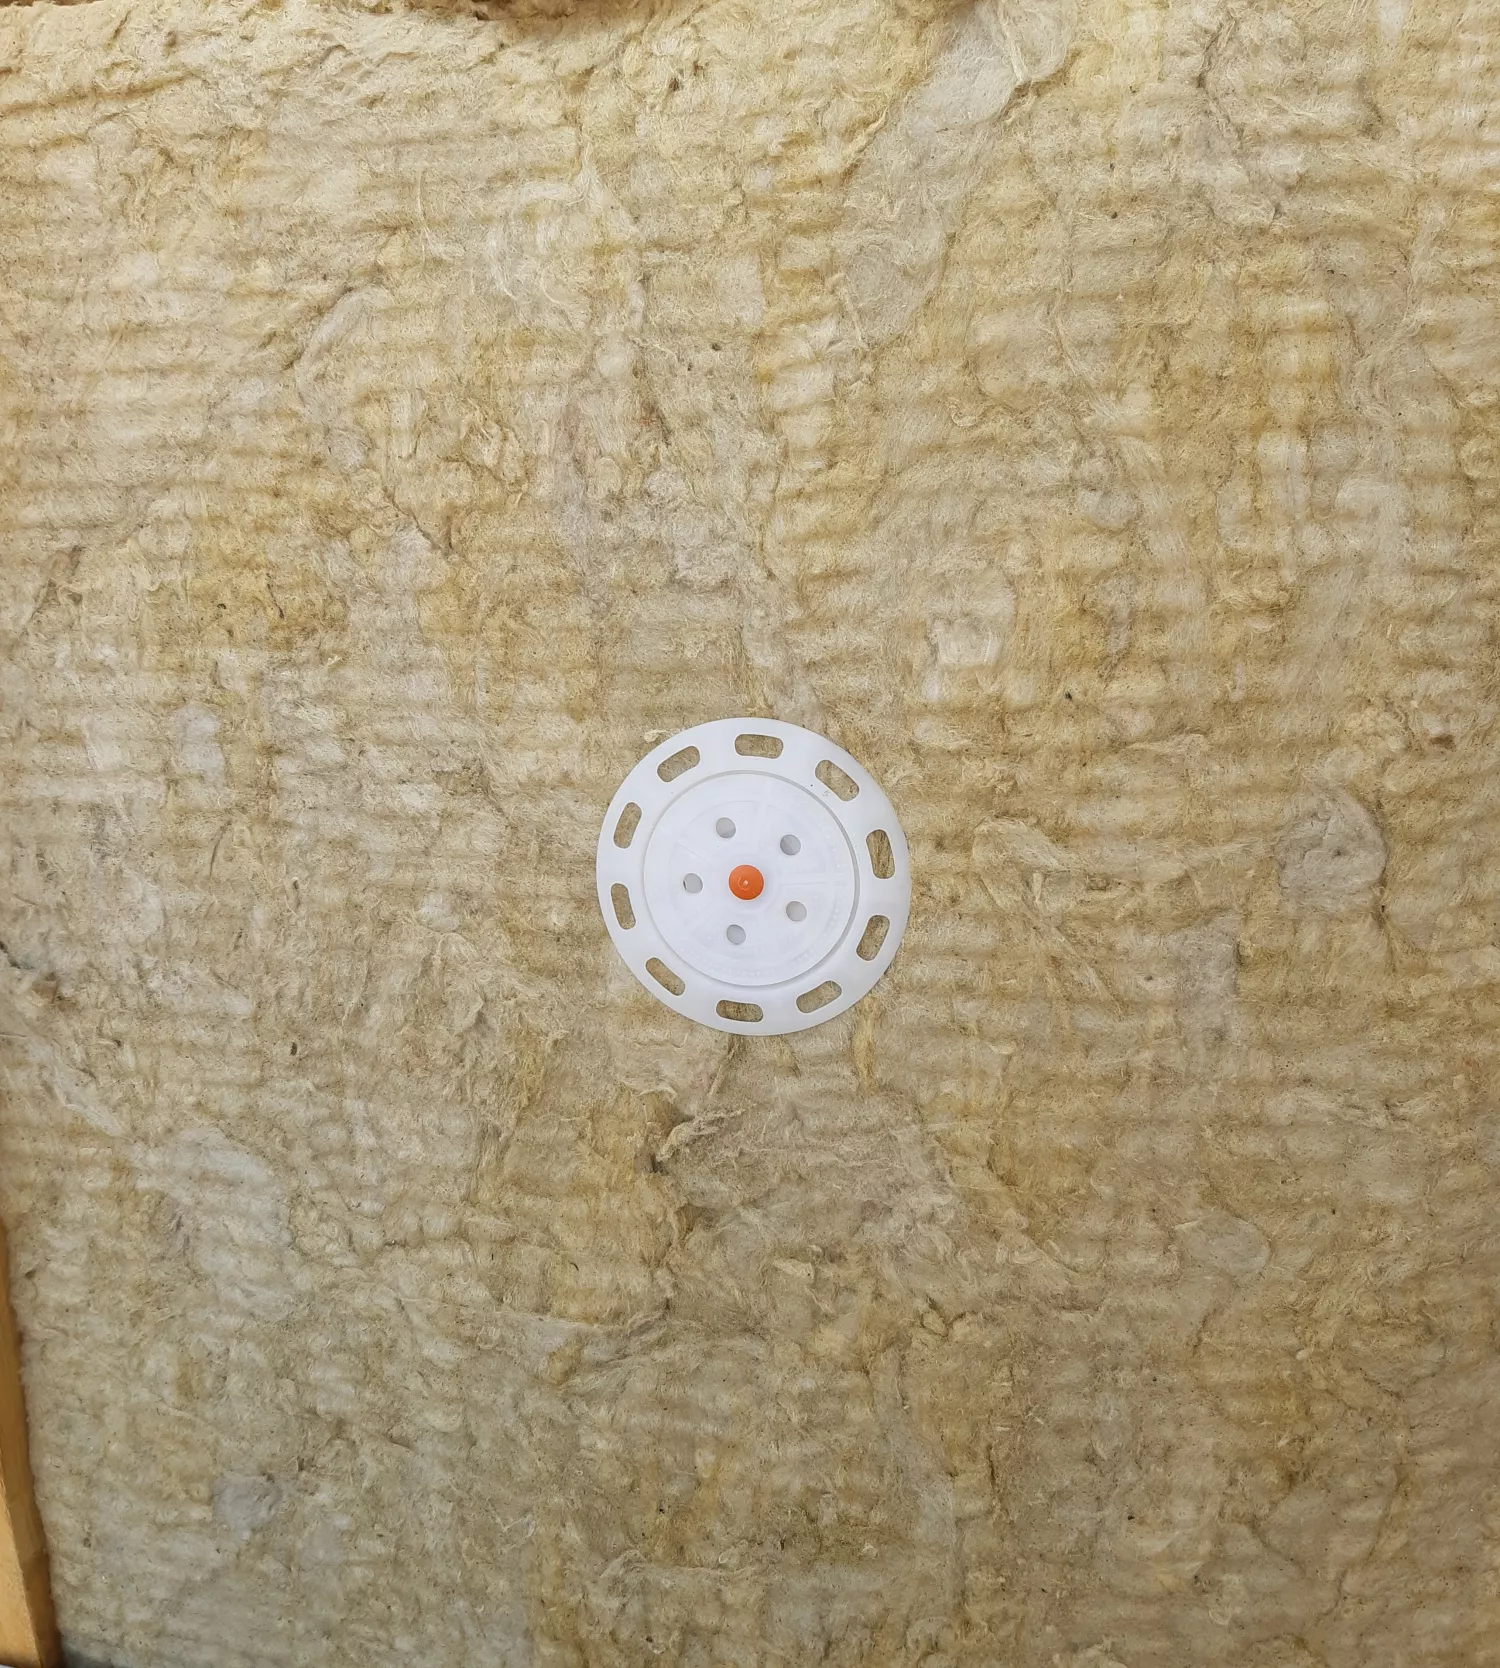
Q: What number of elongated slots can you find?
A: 10